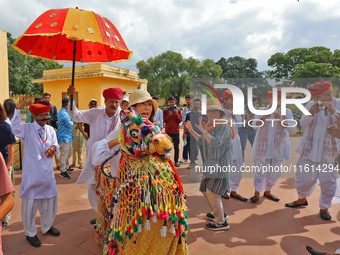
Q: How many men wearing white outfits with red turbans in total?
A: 5